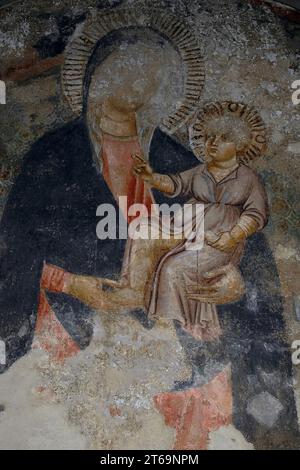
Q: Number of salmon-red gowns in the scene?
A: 1